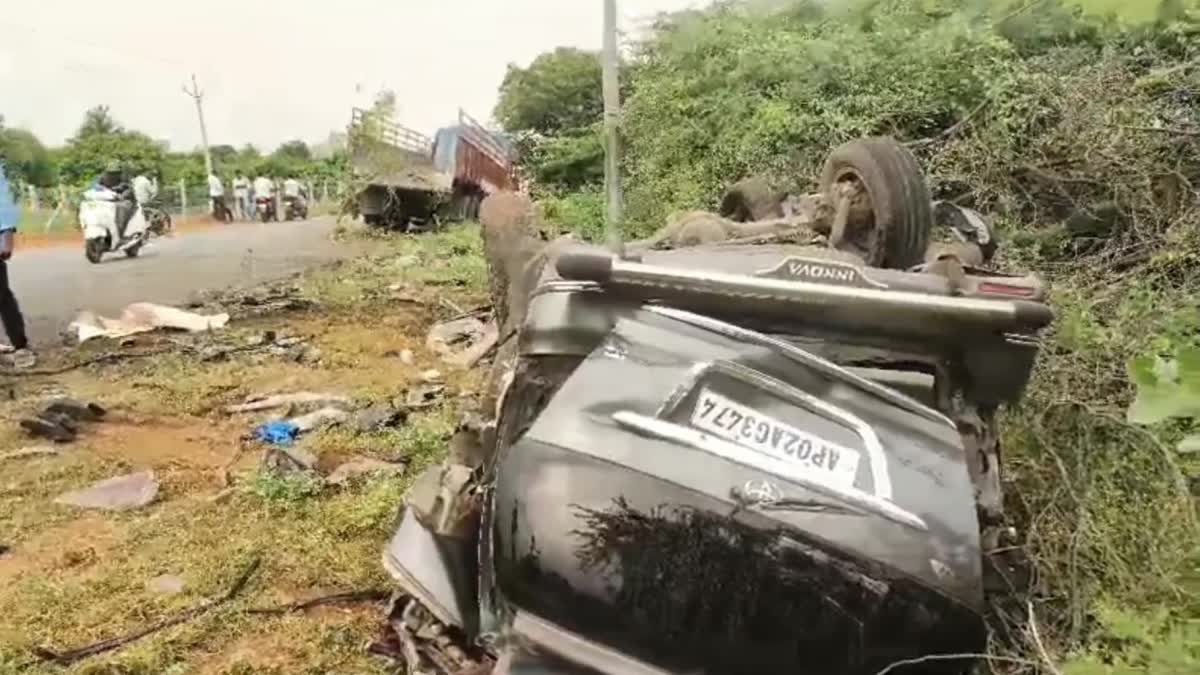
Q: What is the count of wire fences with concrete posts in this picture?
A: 1